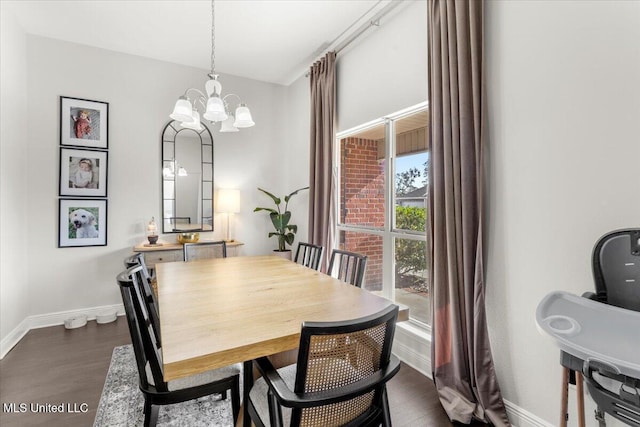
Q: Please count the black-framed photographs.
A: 3